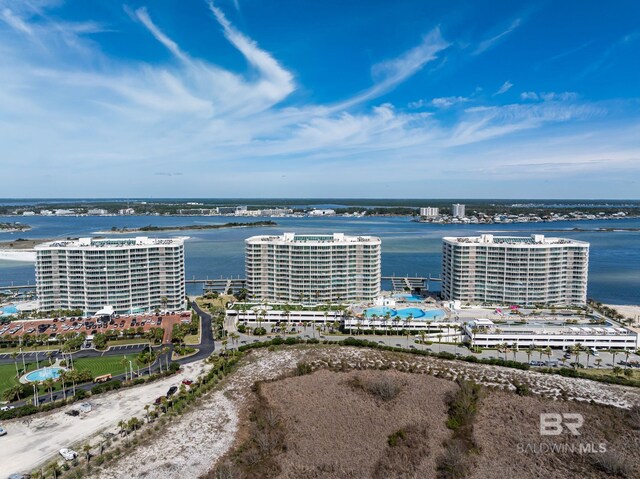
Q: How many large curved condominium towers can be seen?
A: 3